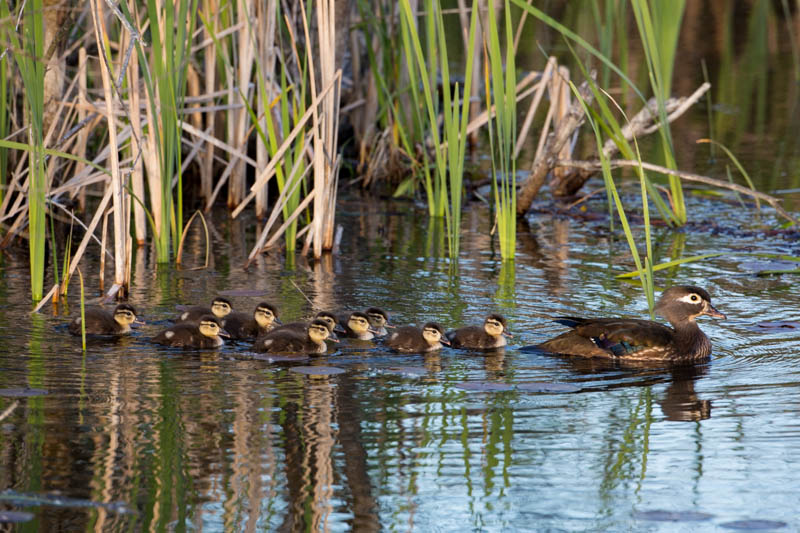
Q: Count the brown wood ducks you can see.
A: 11